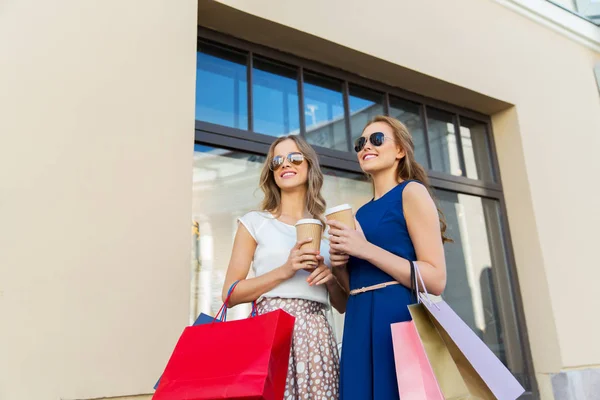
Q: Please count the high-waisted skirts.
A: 1